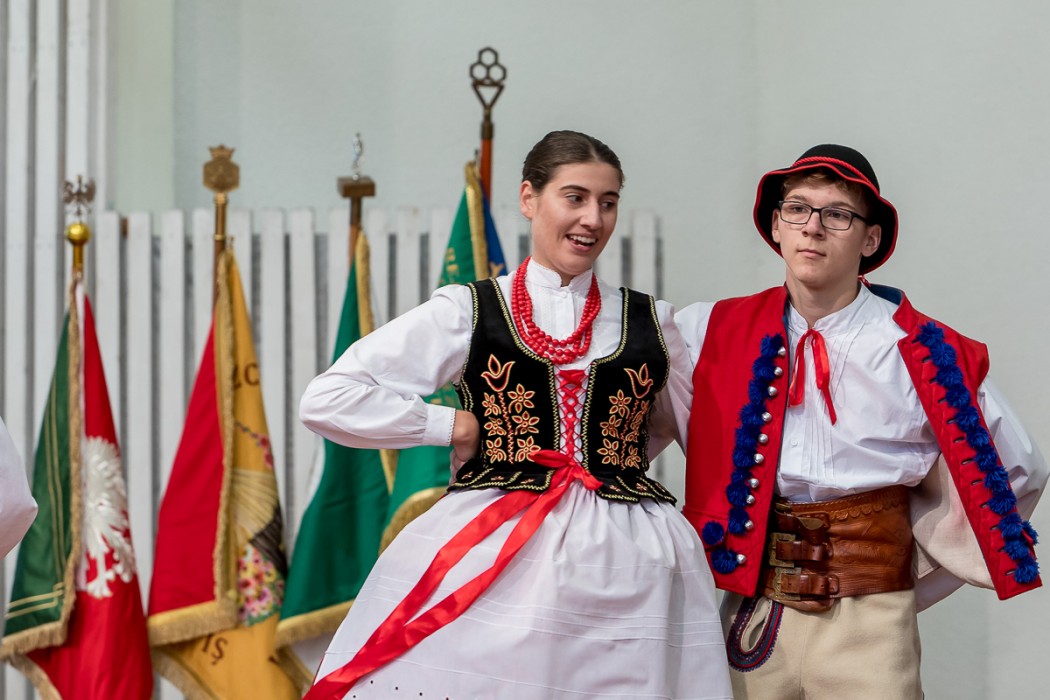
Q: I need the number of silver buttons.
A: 10